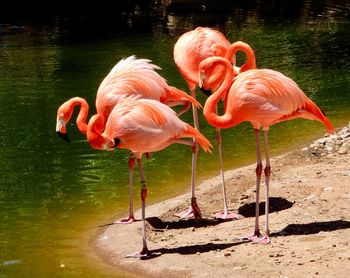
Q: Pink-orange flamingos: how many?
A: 4